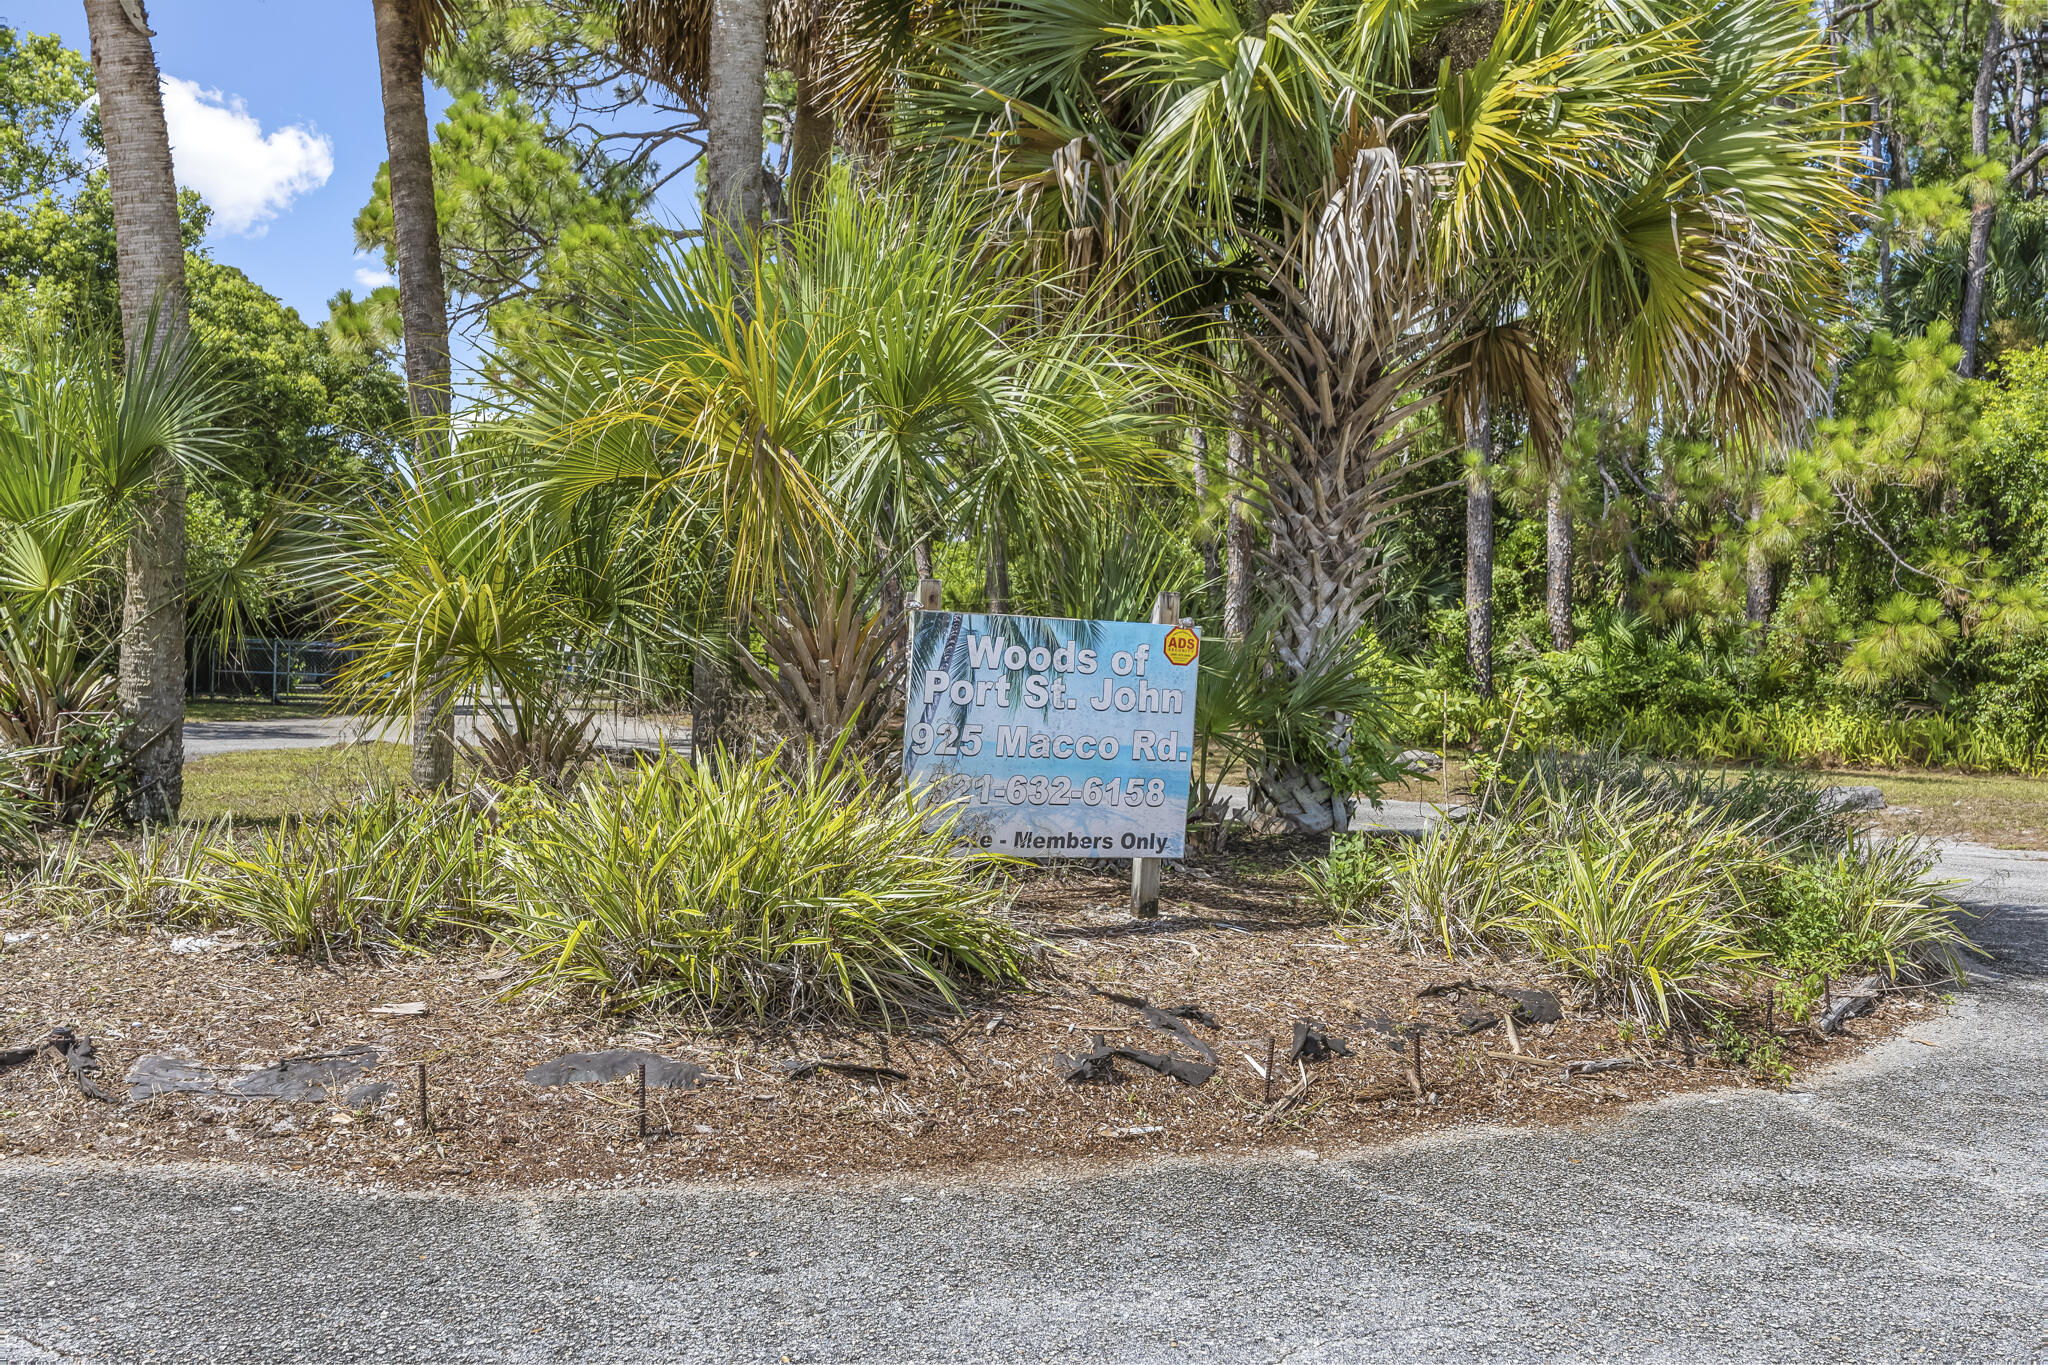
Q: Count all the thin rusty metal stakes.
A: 6